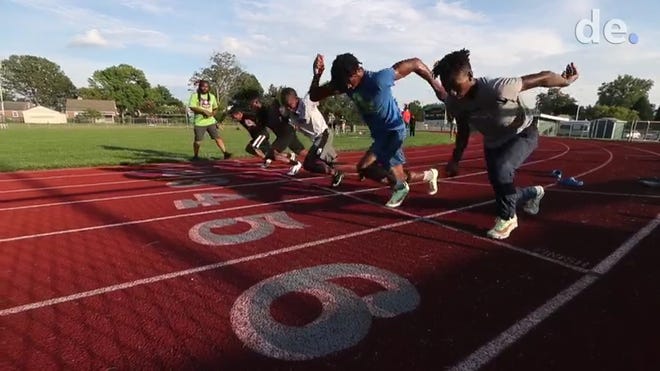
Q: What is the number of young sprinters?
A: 5